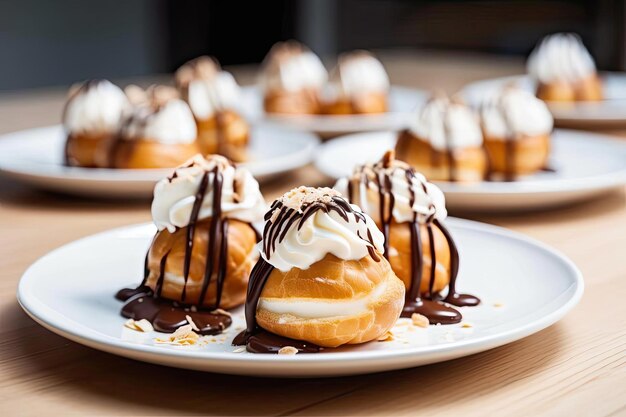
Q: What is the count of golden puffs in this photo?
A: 11